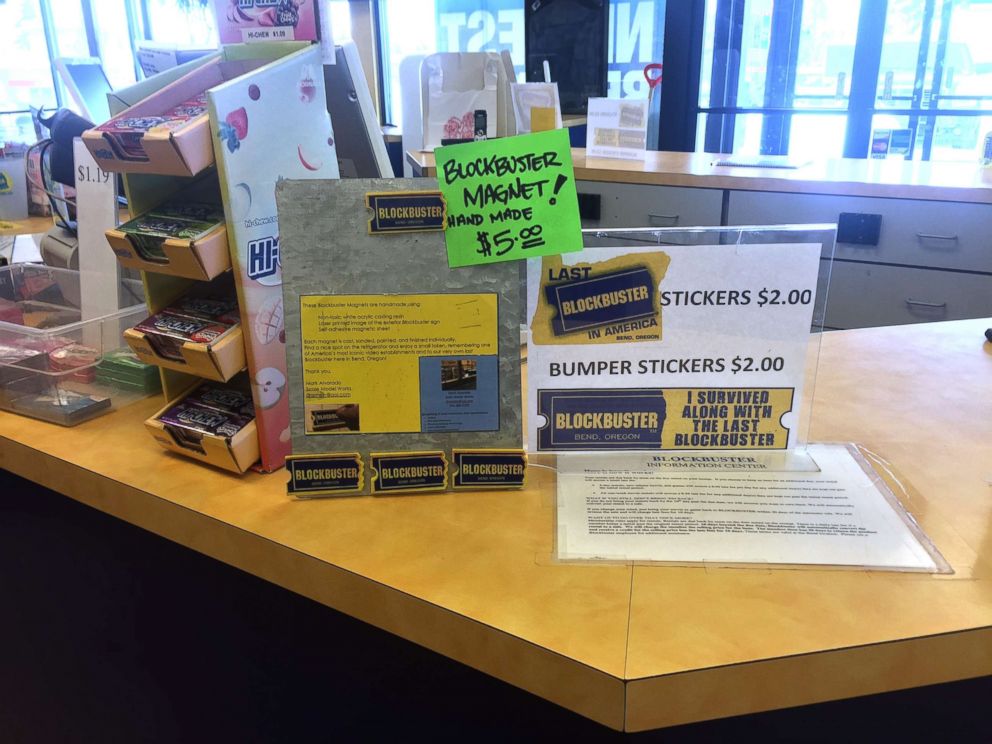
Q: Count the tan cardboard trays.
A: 4